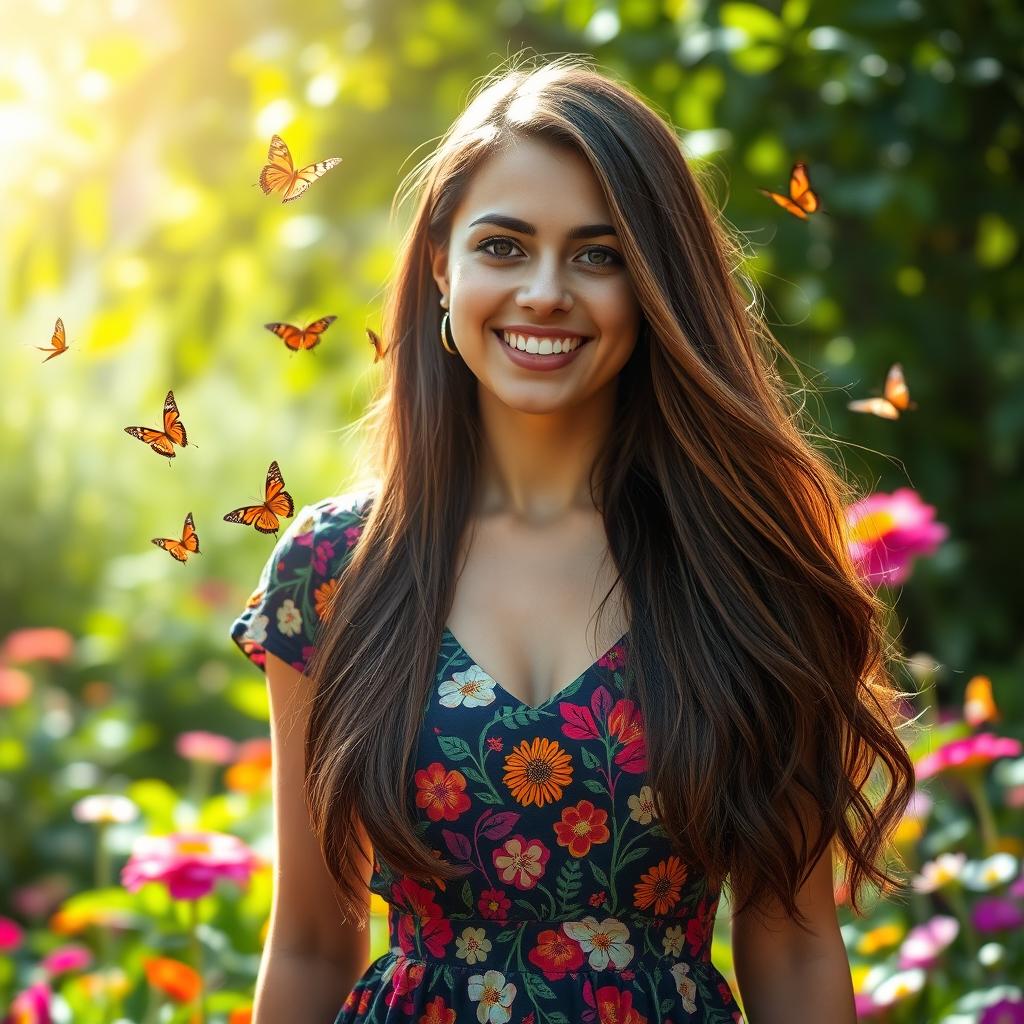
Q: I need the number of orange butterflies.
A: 9